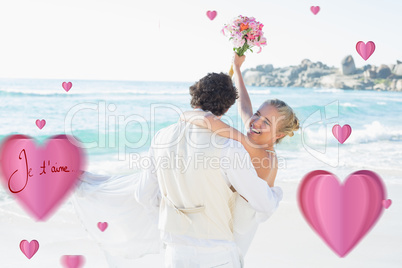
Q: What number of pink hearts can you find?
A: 12